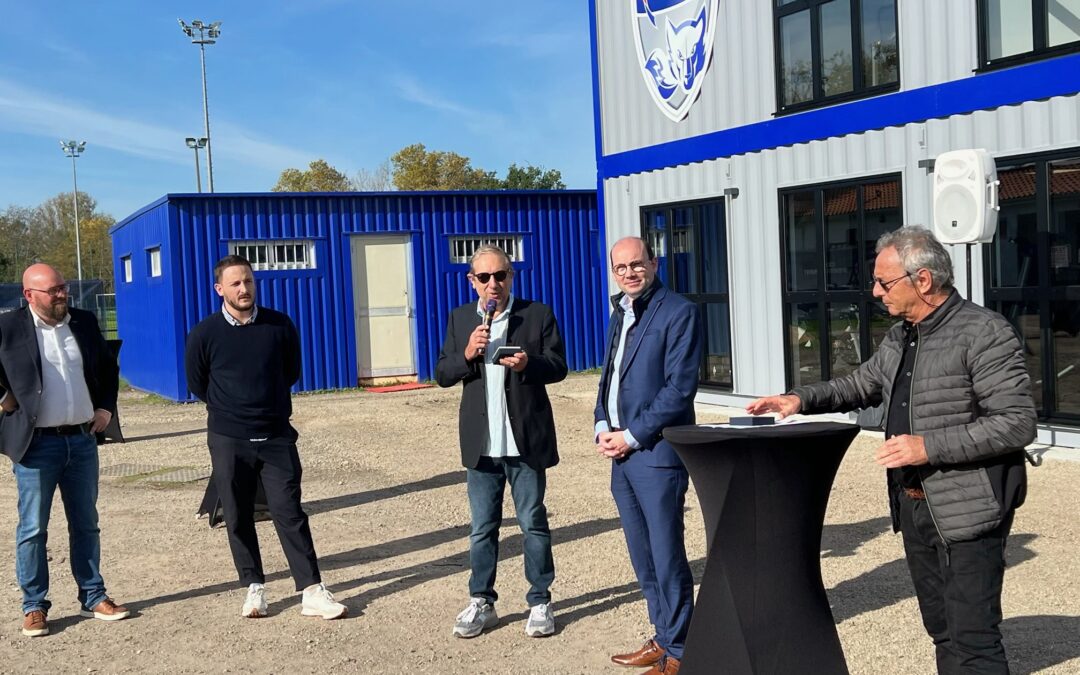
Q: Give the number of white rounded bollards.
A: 0